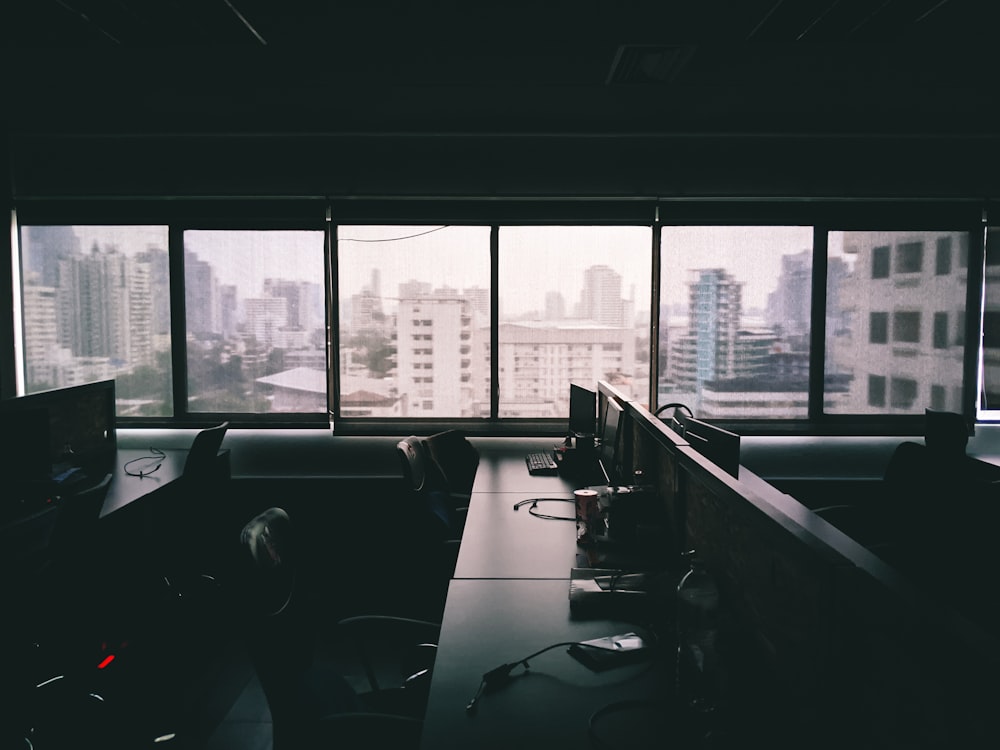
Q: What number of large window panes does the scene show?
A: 6